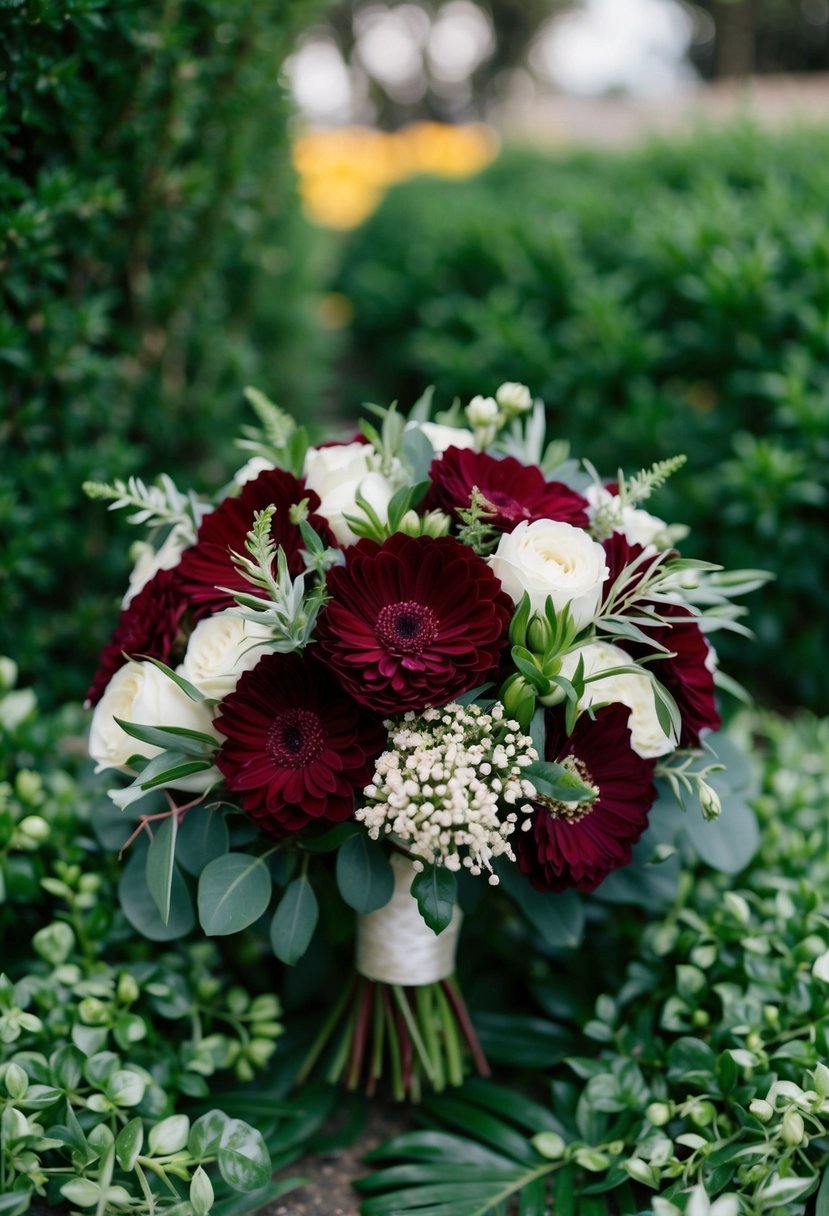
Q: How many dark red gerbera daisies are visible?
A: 7